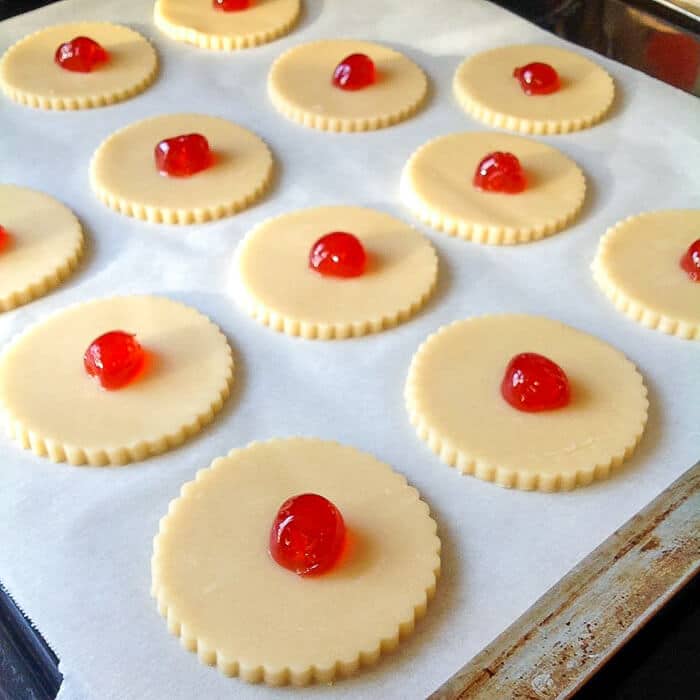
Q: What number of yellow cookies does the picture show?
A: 12